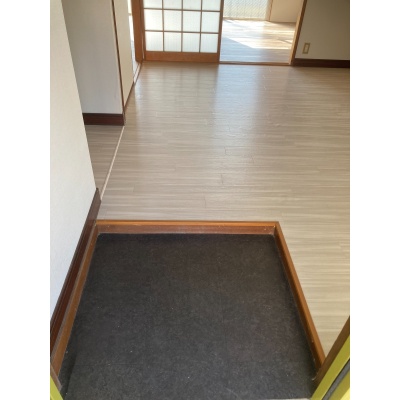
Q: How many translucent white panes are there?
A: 12